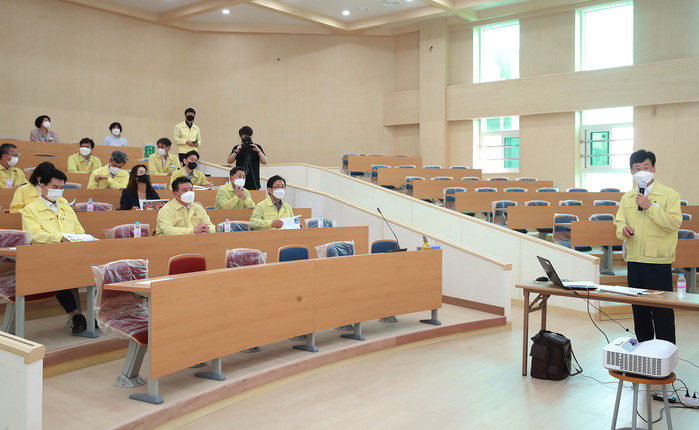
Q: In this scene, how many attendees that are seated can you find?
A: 13